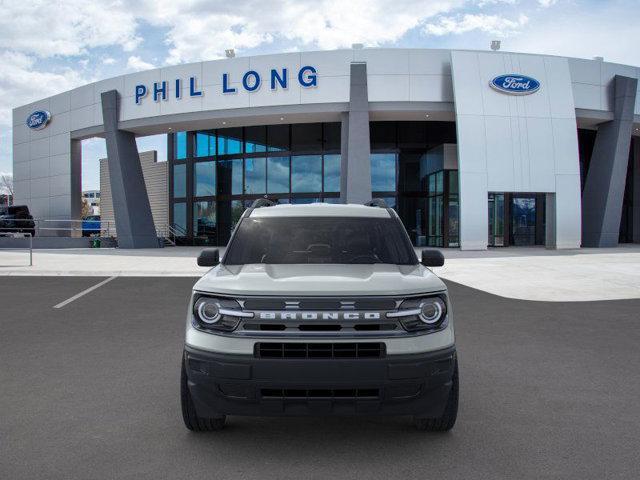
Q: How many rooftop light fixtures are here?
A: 2